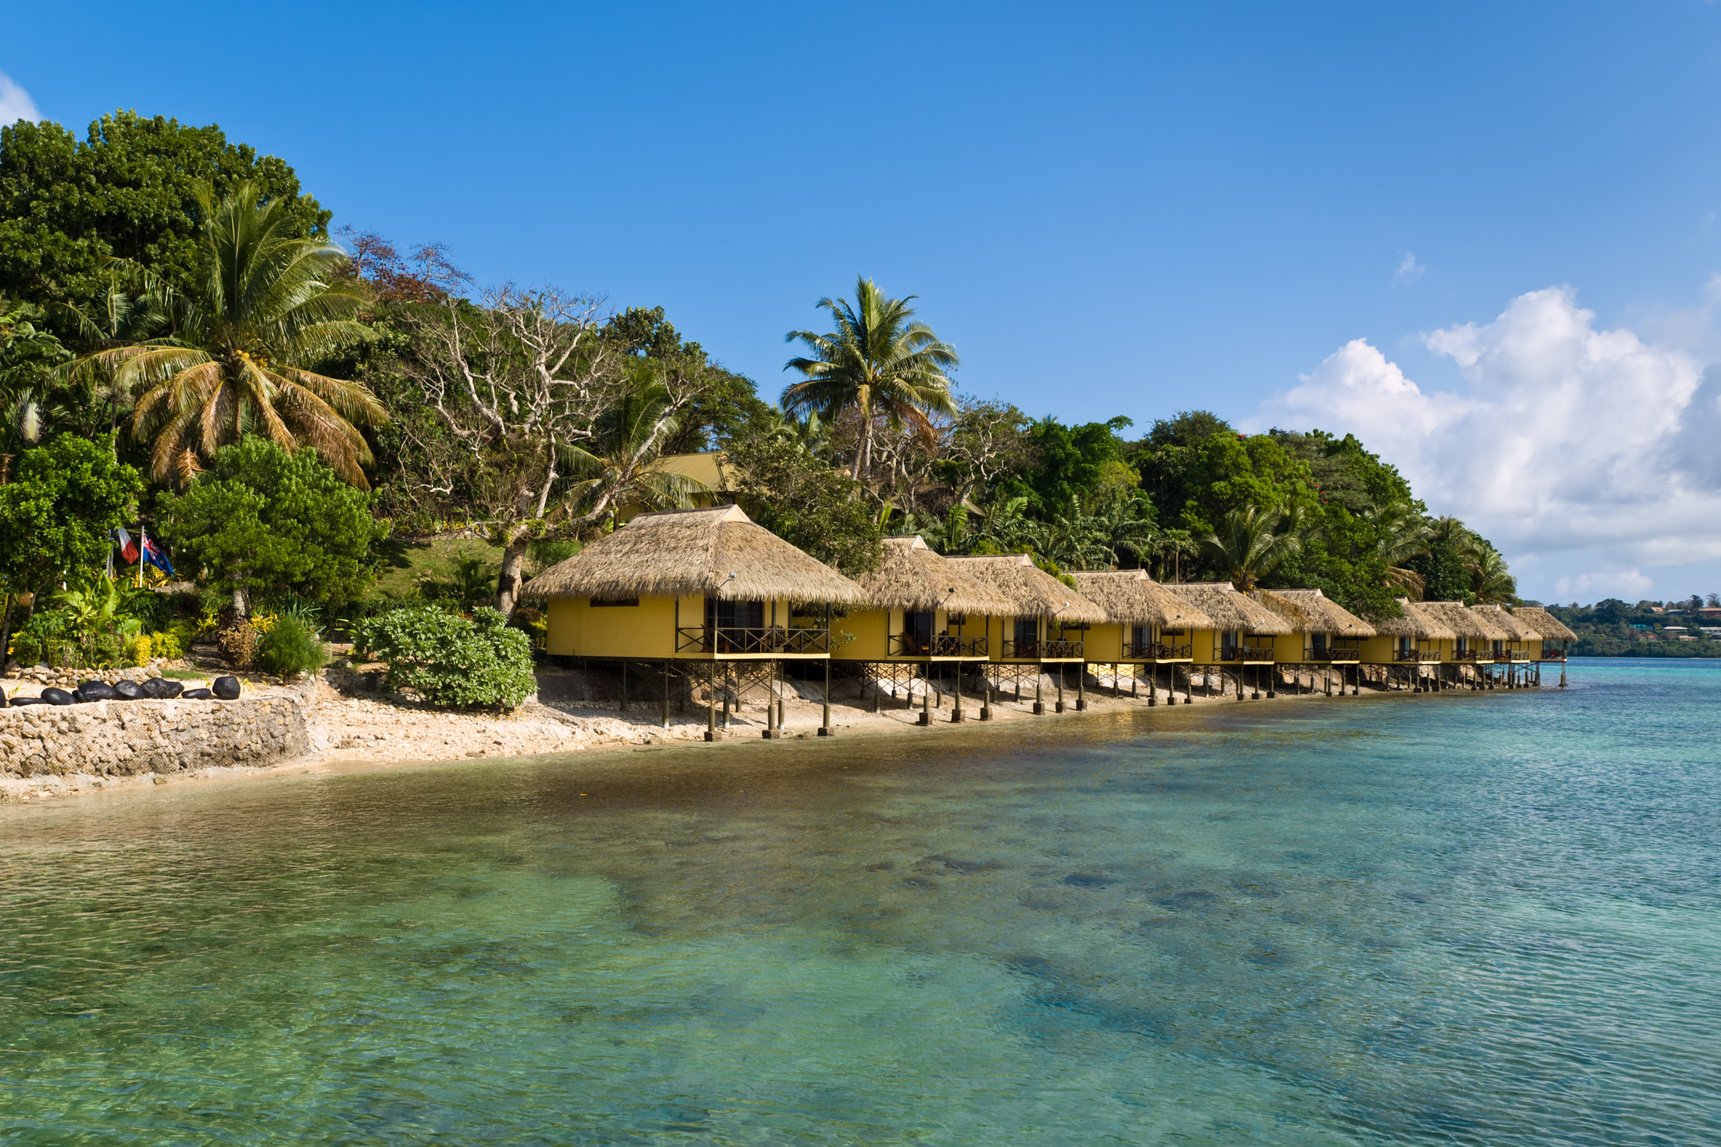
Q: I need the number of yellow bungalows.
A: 10